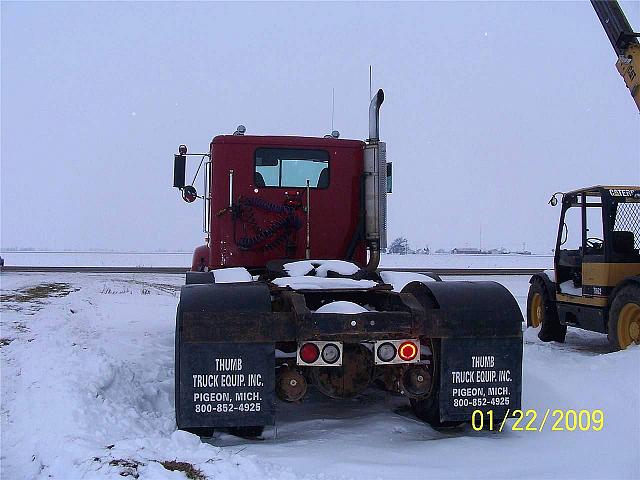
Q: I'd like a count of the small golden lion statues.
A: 0